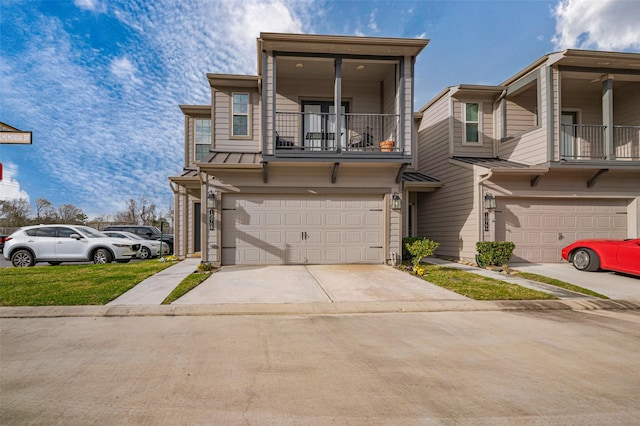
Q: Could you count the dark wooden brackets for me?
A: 5